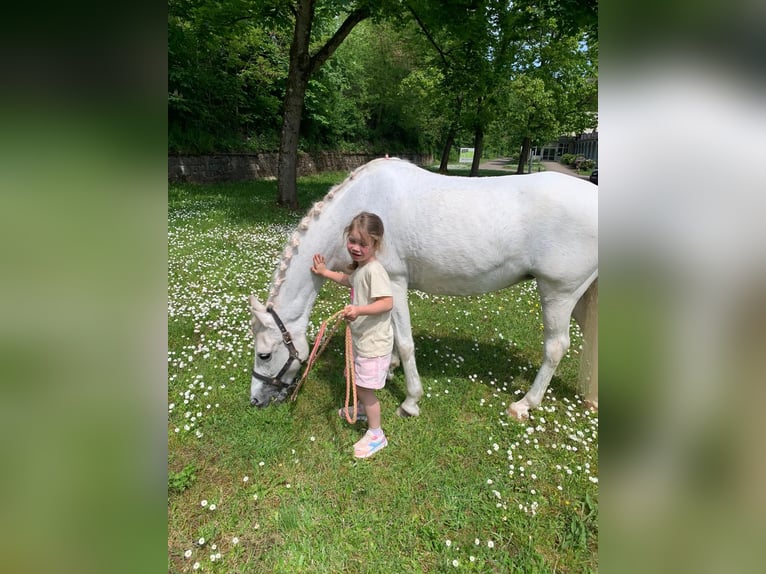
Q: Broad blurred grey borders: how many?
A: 2